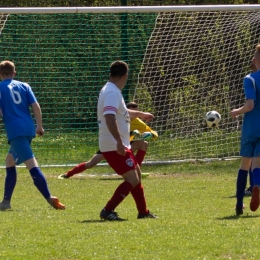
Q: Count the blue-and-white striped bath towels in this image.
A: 0